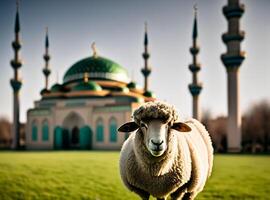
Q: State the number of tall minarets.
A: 5